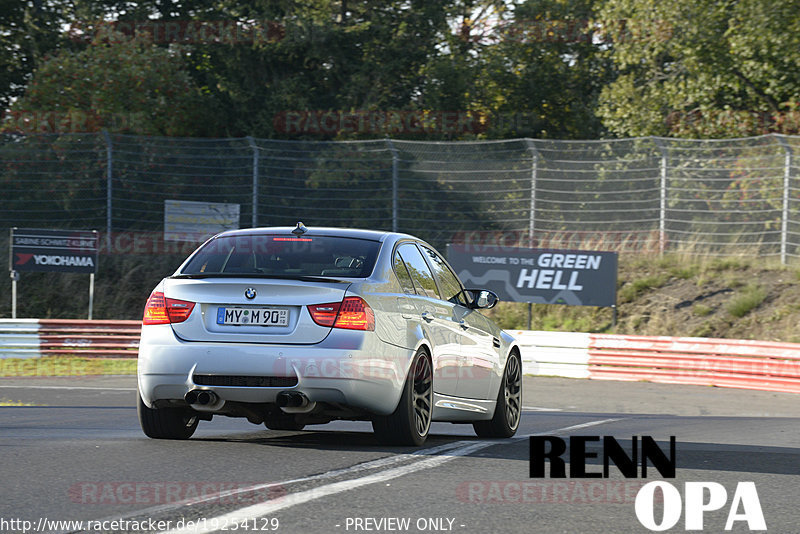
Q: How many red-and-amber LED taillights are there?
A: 2